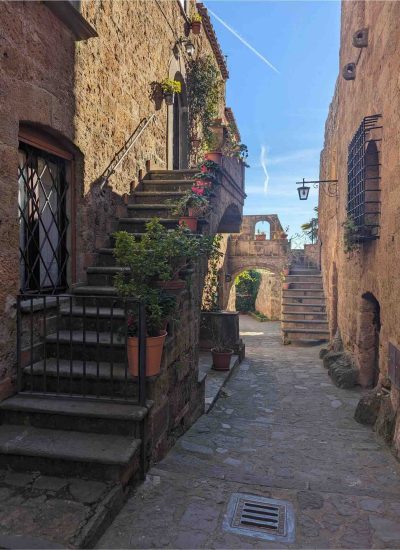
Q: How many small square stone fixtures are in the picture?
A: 2